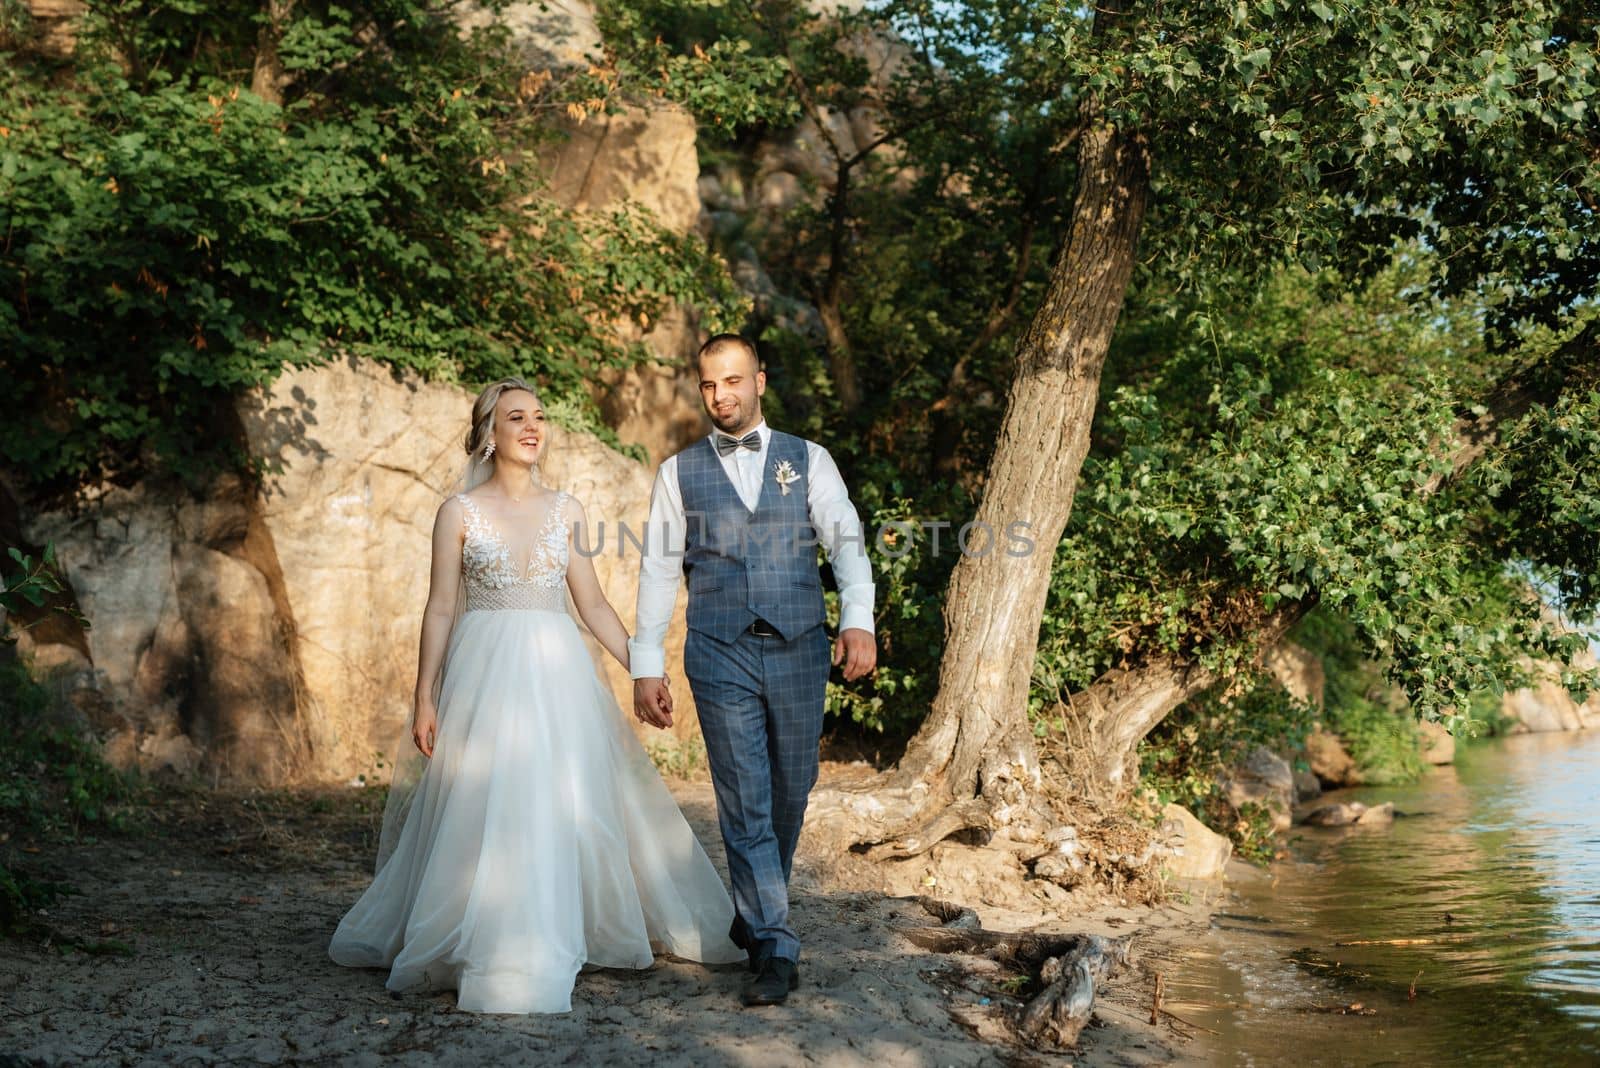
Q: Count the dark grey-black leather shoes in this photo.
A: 2